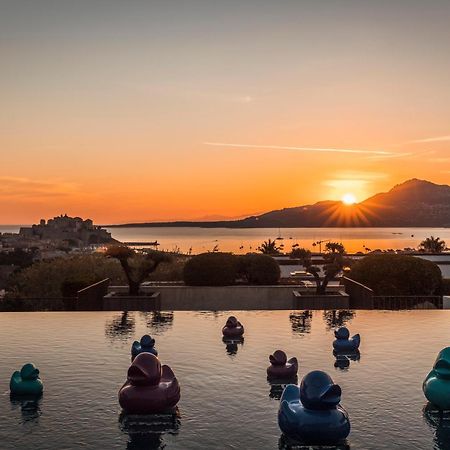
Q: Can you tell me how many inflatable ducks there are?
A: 8